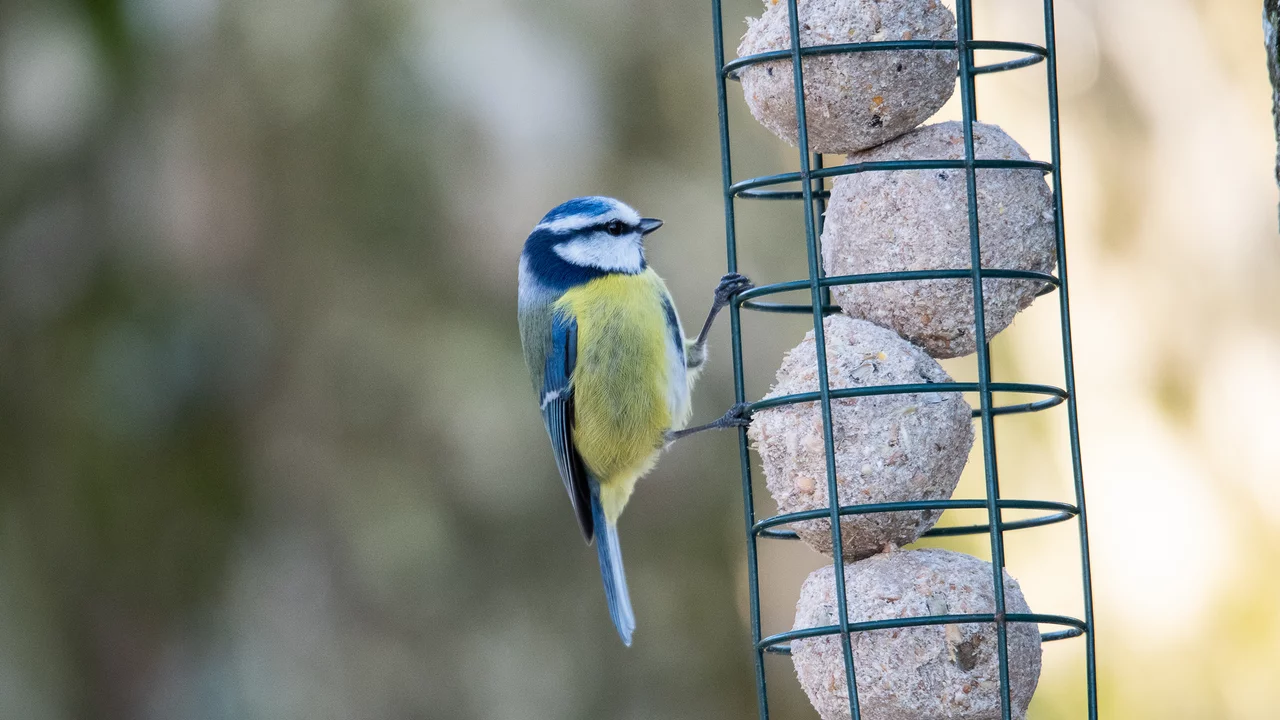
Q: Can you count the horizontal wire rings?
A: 6